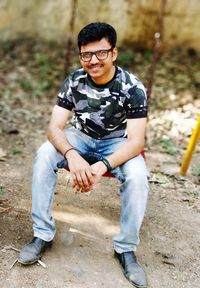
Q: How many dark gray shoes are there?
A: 2